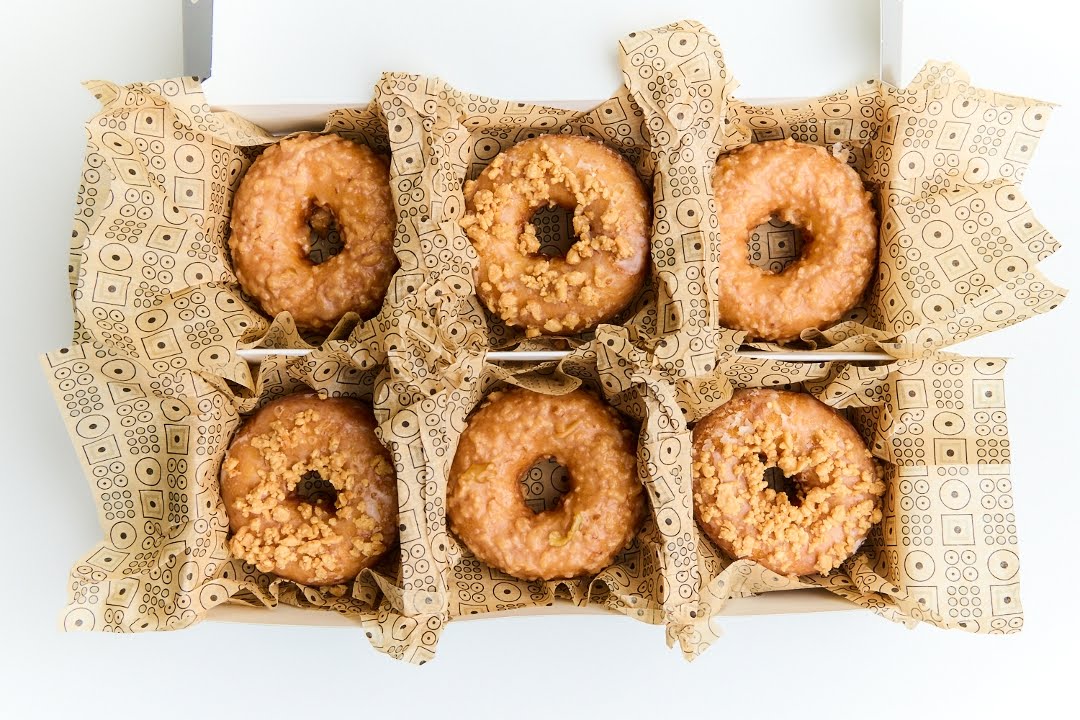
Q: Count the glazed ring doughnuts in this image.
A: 6